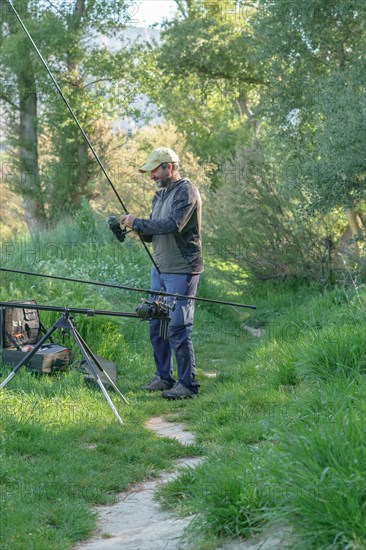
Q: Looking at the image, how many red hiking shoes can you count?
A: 0